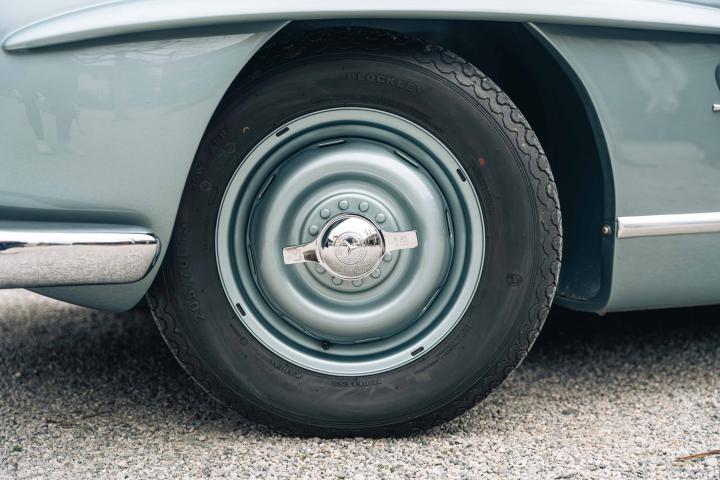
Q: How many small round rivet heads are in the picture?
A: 10